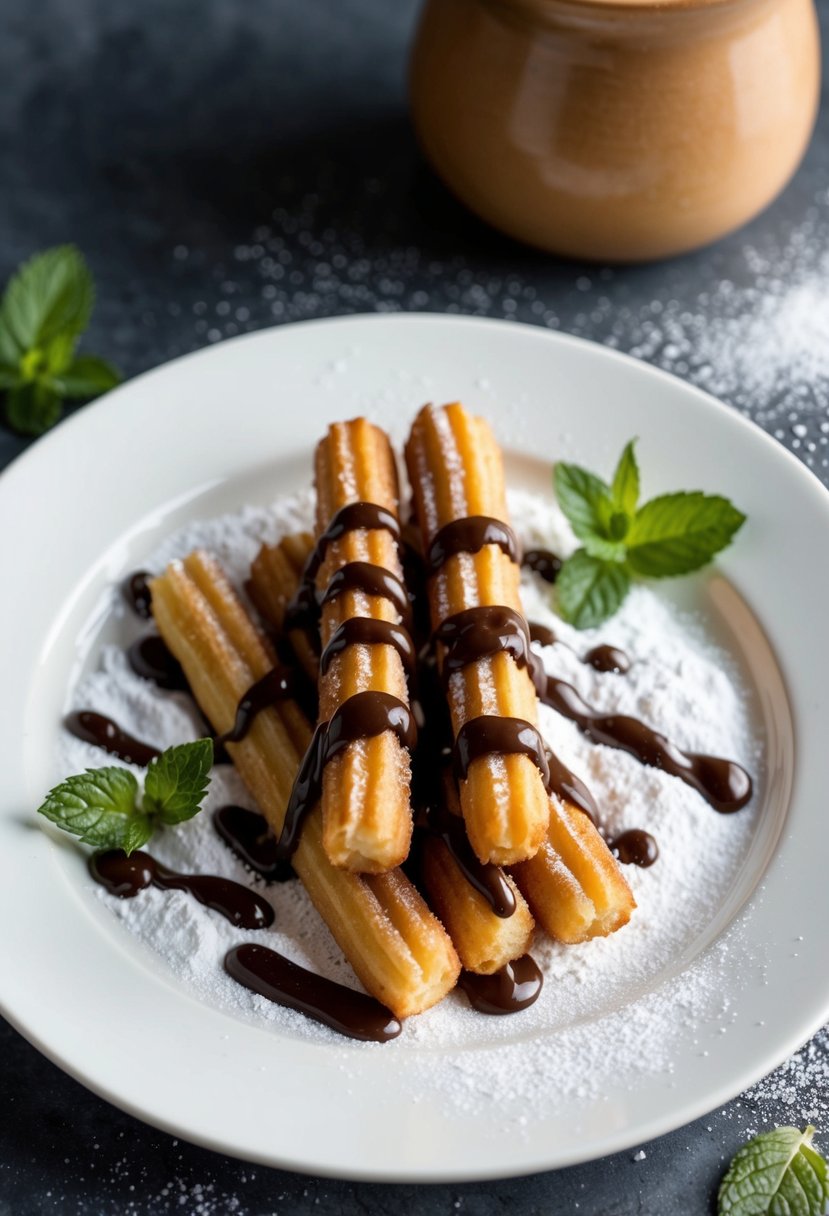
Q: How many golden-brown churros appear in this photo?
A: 5